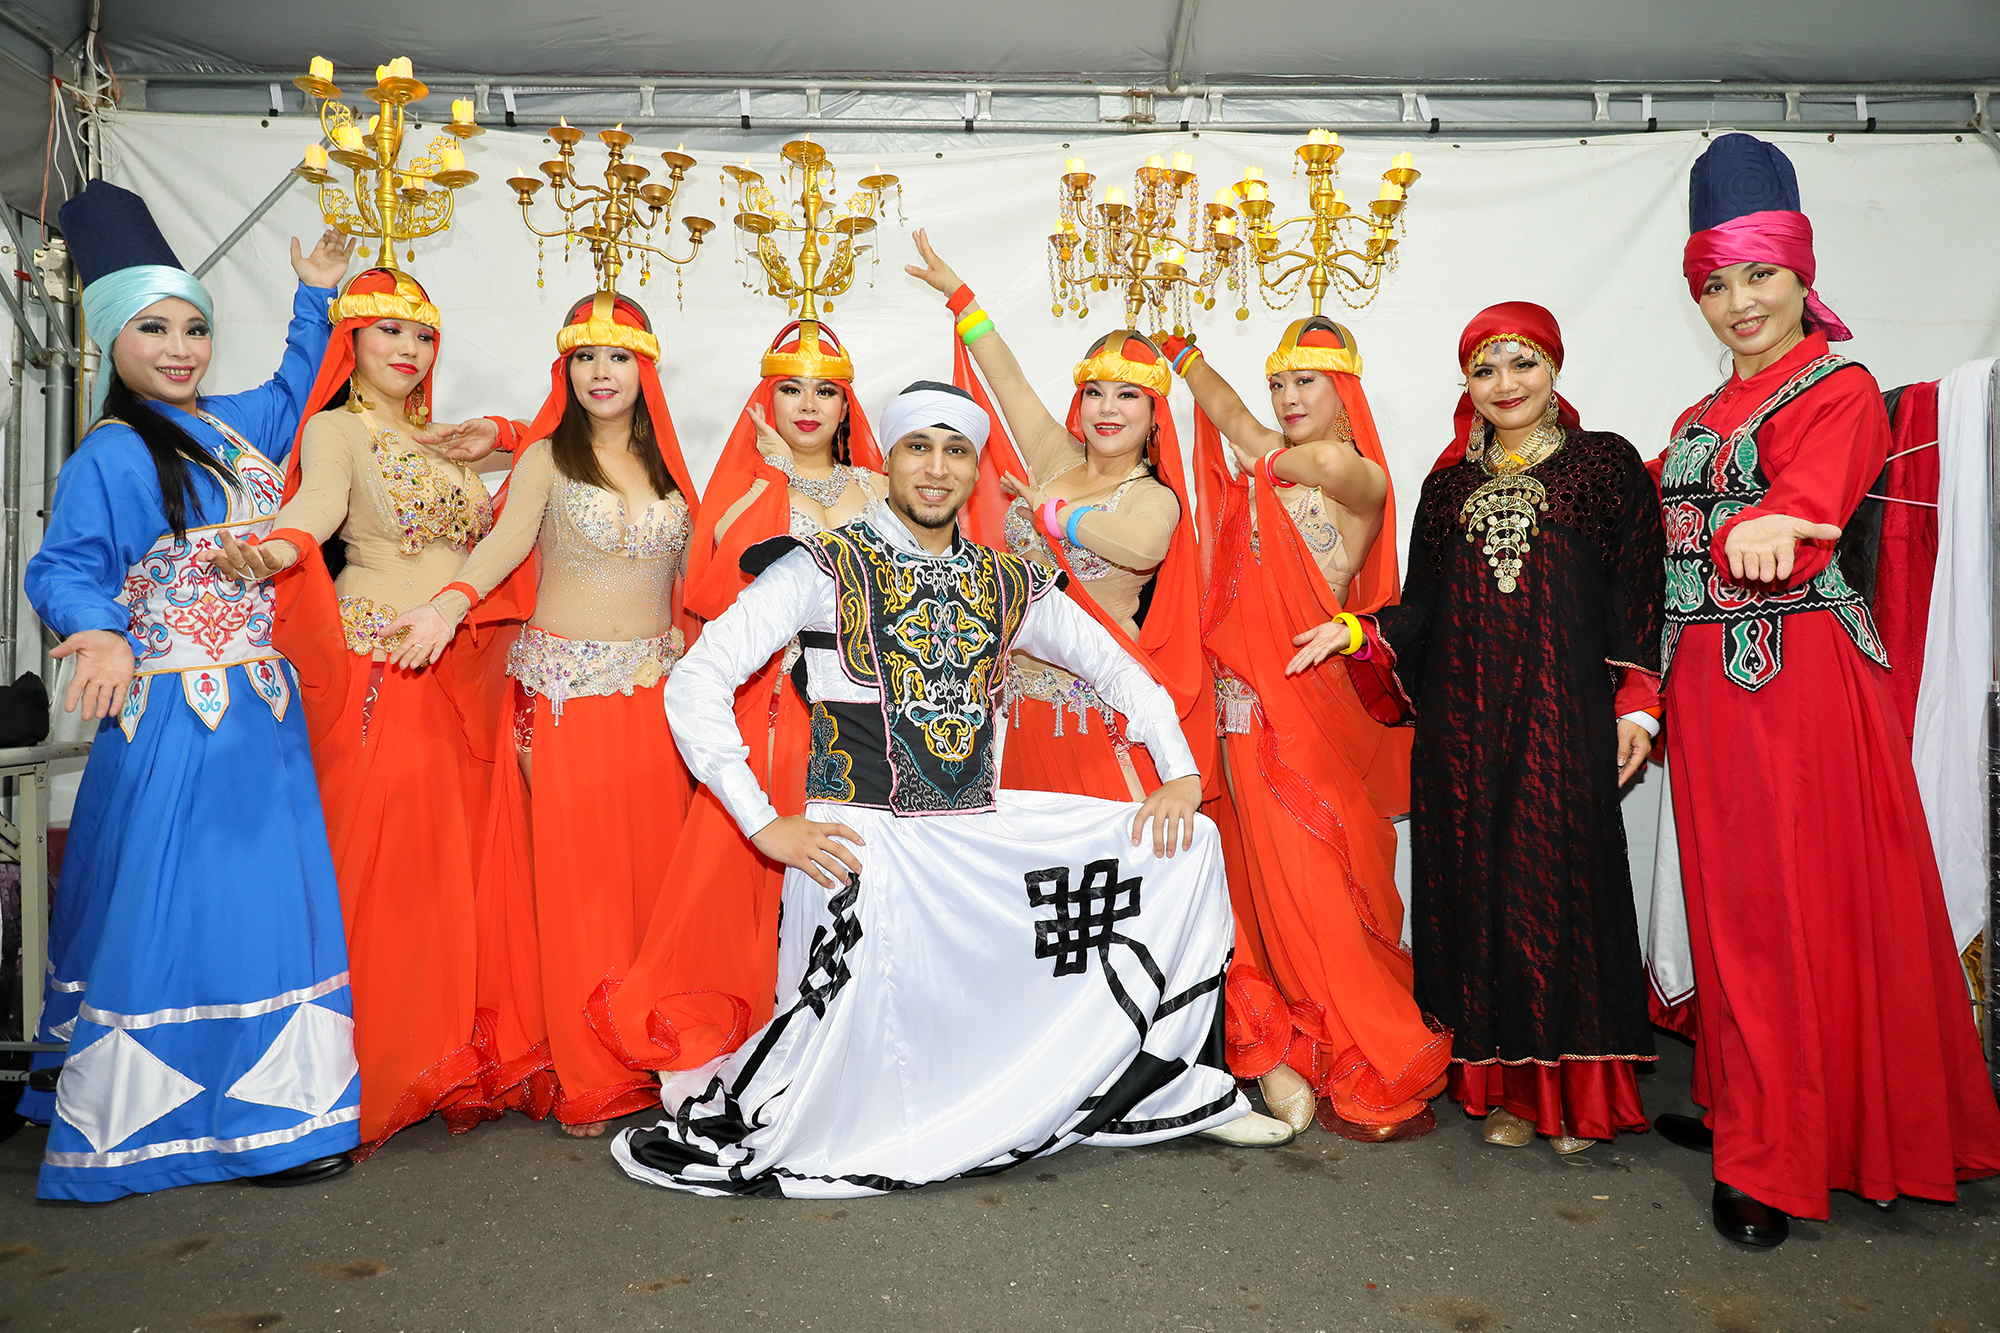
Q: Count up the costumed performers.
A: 9